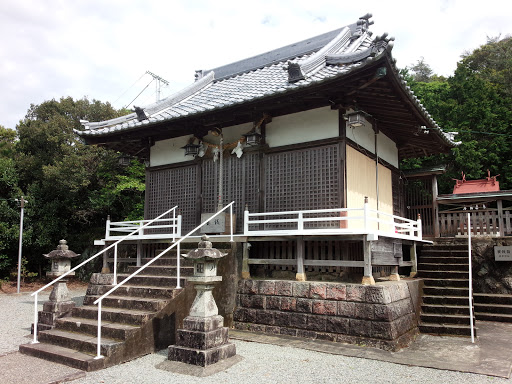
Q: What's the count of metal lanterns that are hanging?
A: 4